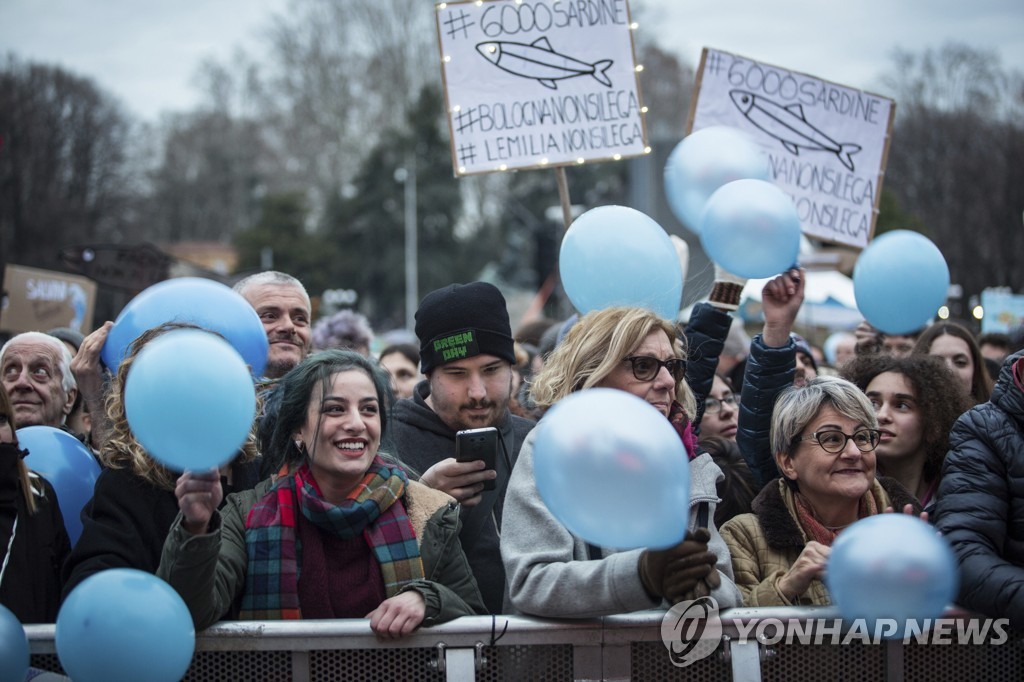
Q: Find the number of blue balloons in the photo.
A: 11